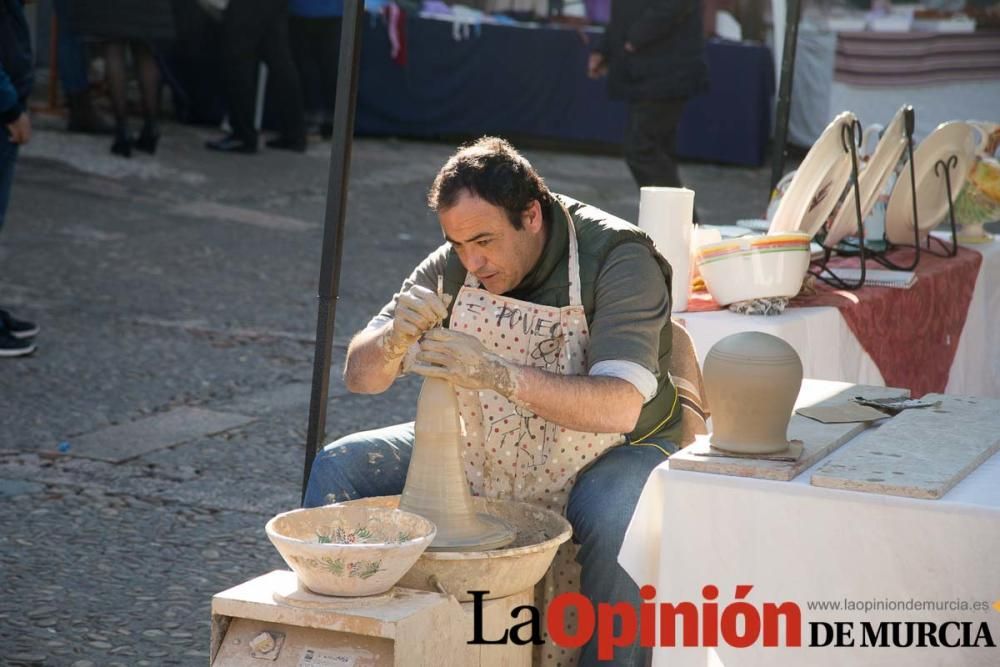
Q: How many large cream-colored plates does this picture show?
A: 3